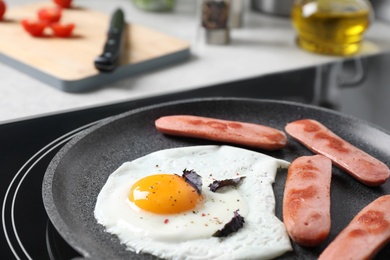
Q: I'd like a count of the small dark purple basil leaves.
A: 3